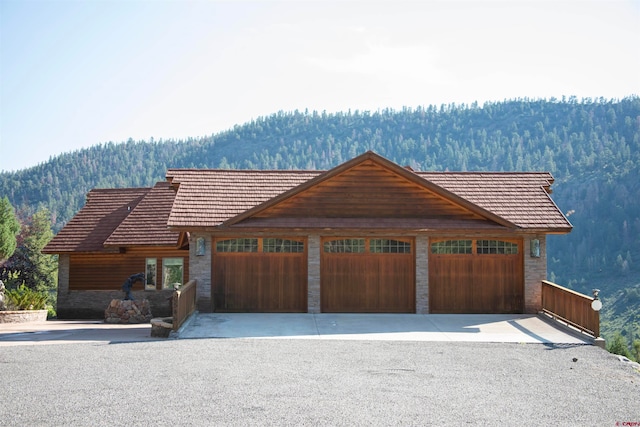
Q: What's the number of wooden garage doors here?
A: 3